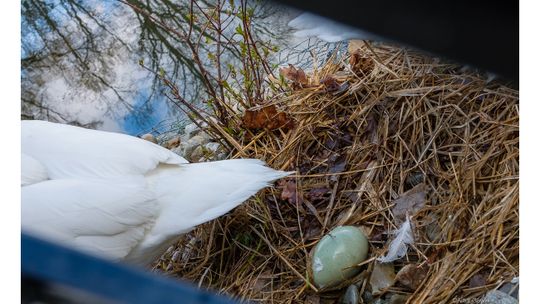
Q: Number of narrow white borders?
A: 2